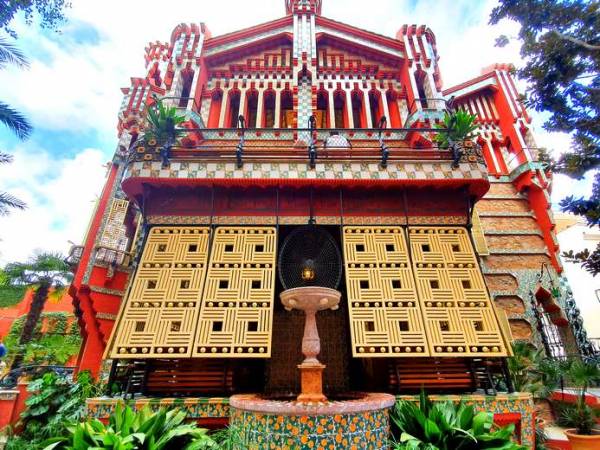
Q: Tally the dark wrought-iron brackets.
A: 5